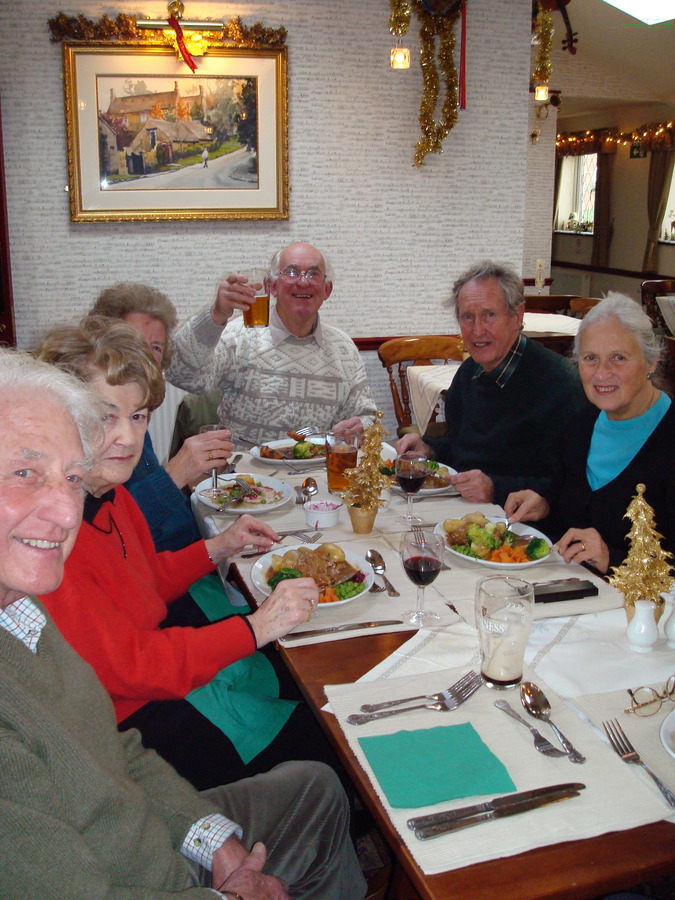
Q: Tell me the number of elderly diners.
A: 6